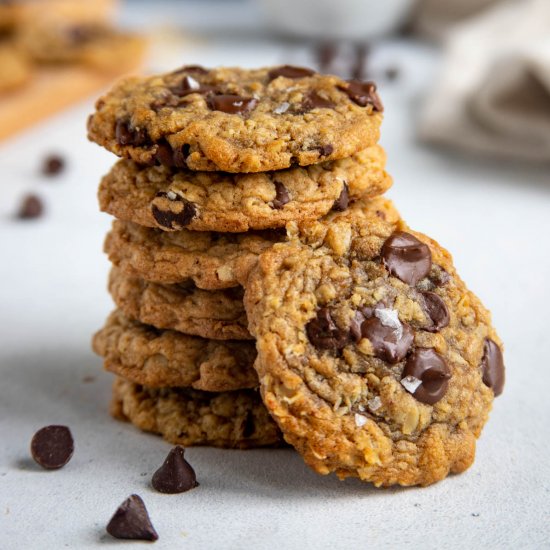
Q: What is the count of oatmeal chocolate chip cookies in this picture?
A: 7